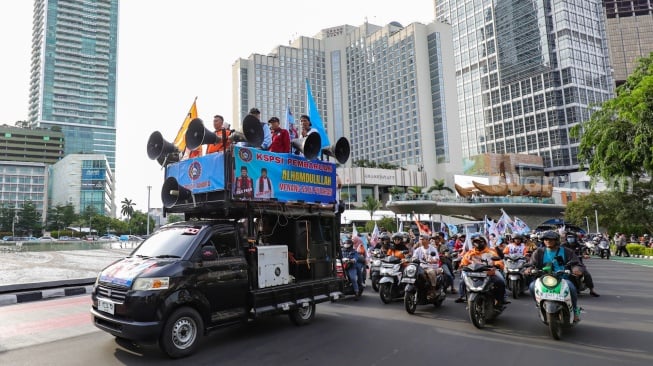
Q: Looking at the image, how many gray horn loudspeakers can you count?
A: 6